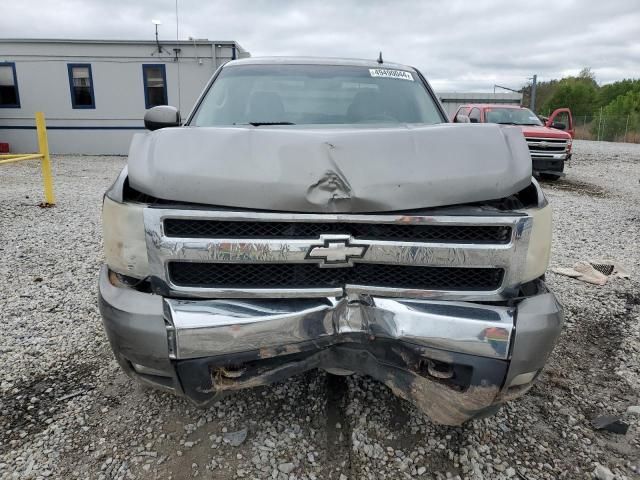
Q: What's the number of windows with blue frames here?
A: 3